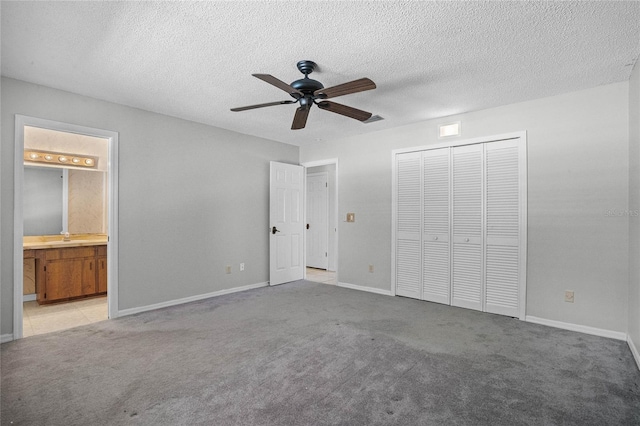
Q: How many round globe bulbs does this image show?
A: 5